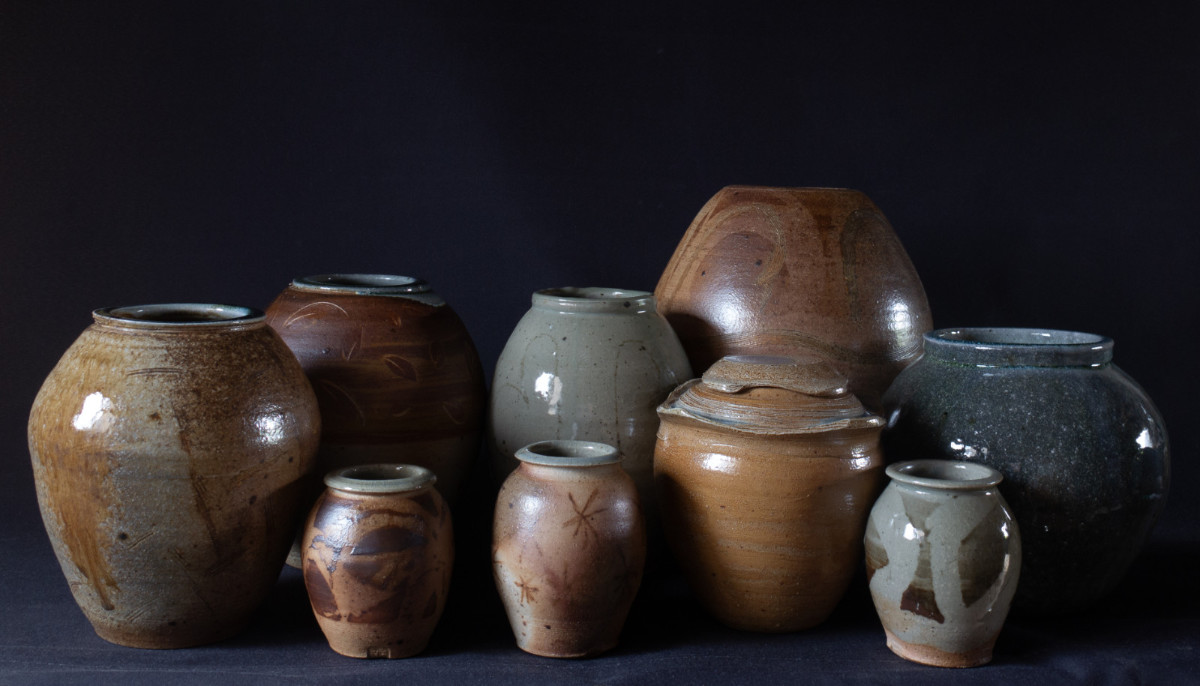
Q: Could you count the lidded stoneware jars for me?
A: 1